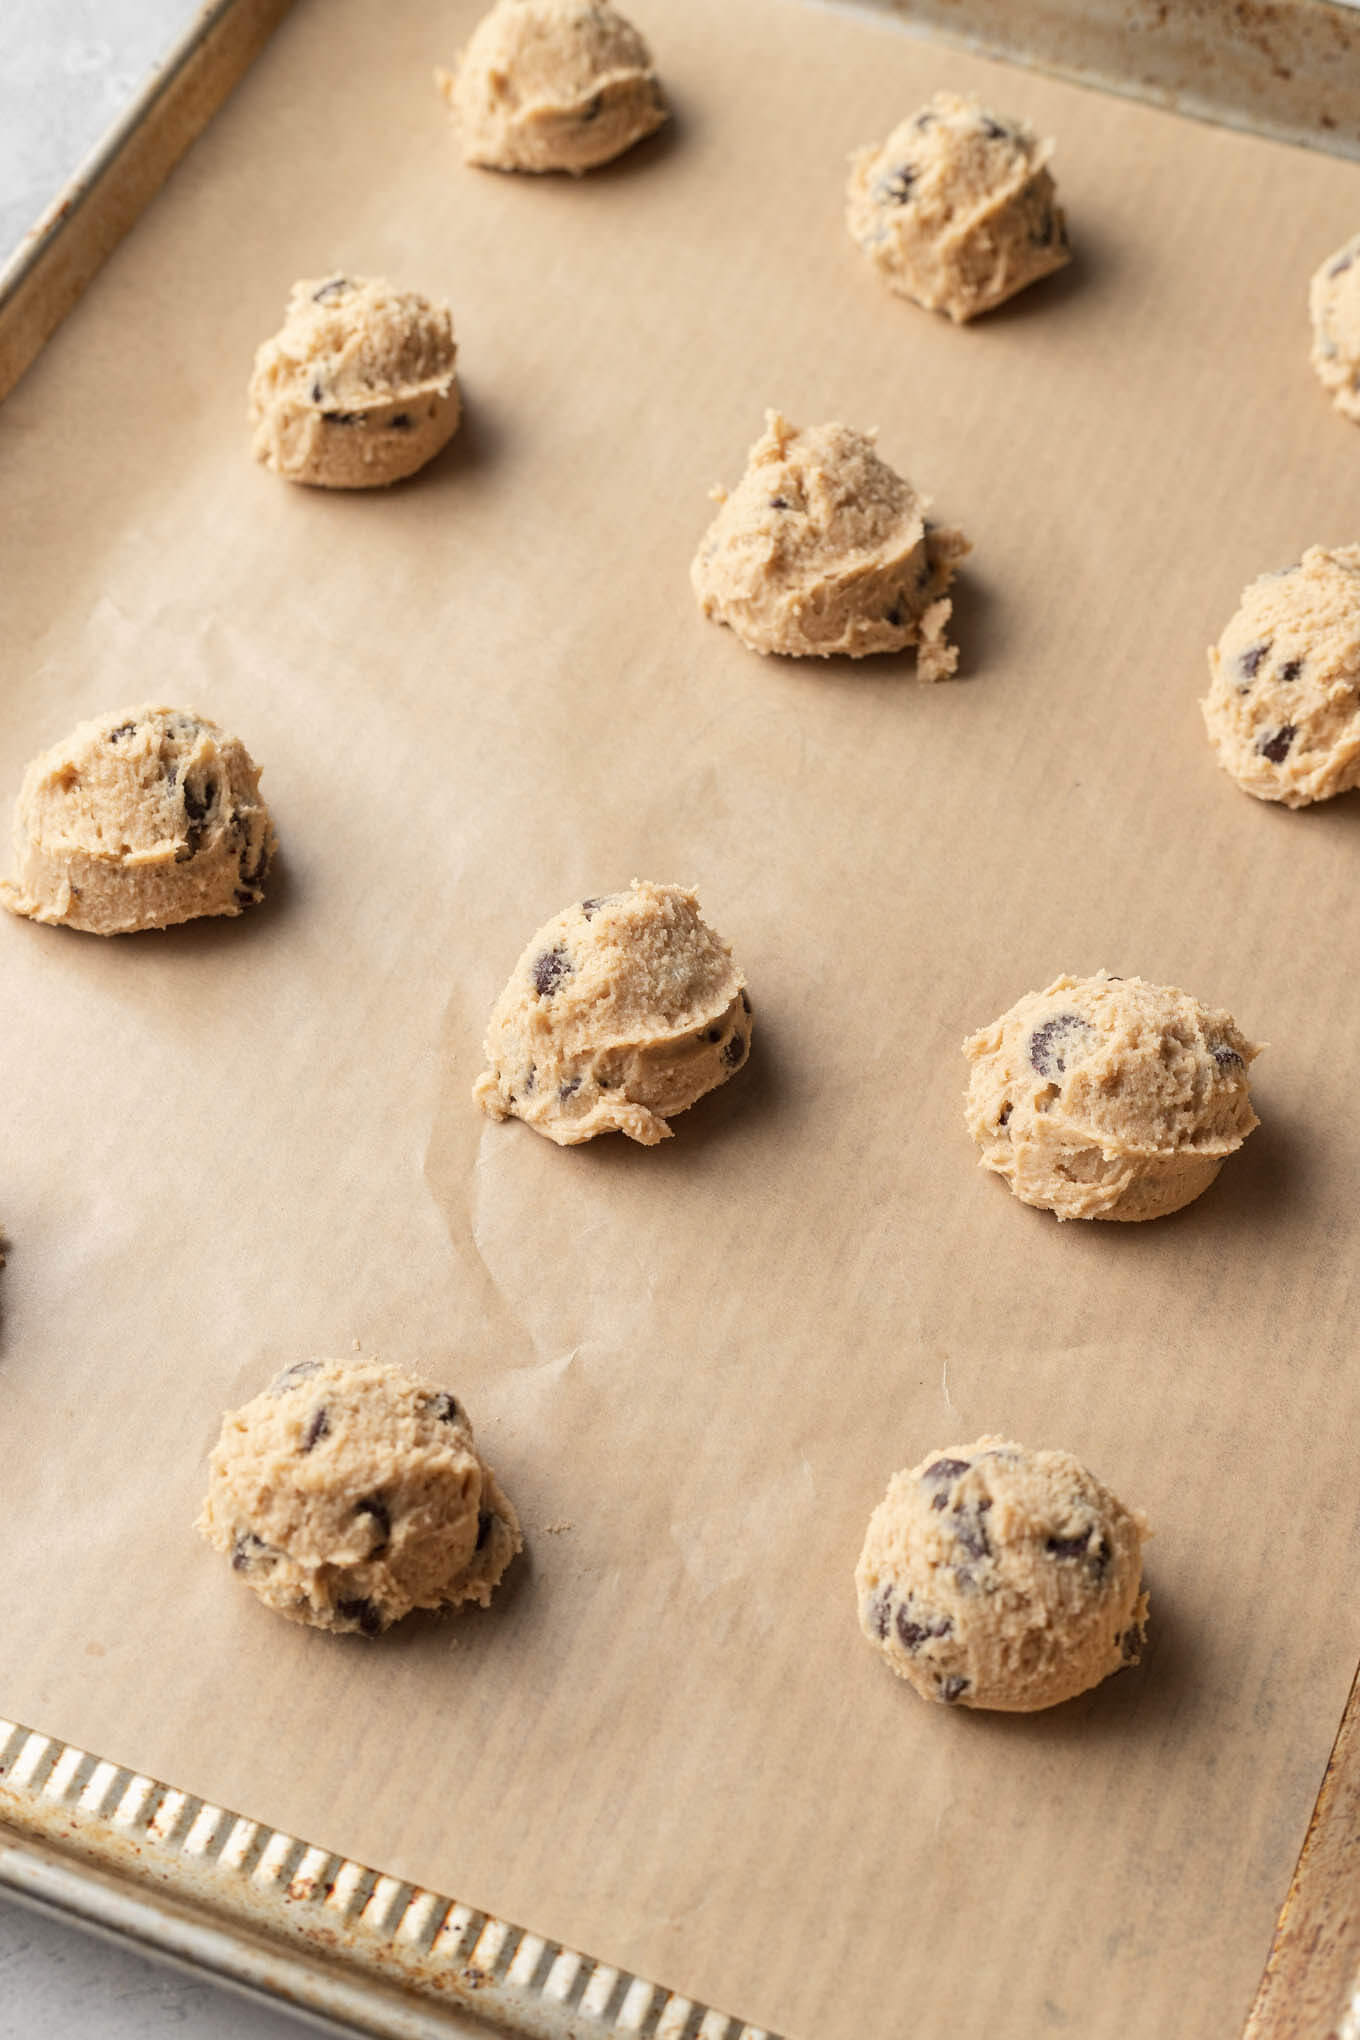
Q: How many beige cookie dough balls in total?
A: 11